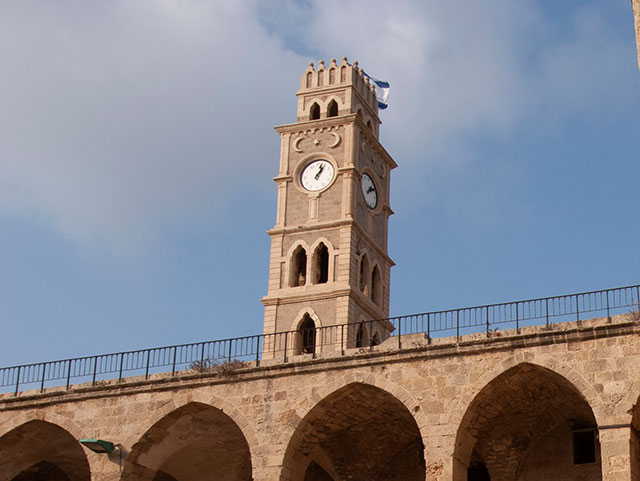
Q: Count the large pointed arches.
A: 4